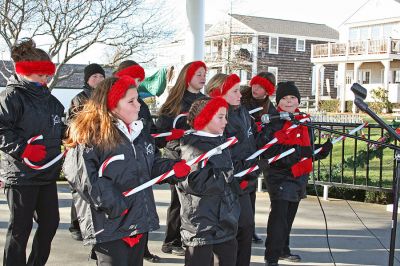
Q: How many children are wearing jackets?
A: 9